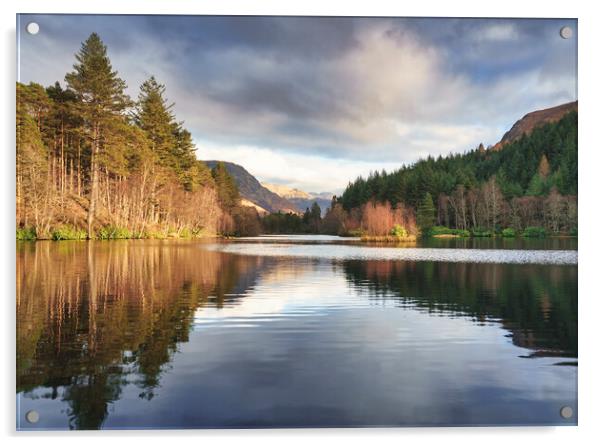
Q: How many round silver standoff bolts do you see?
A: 4